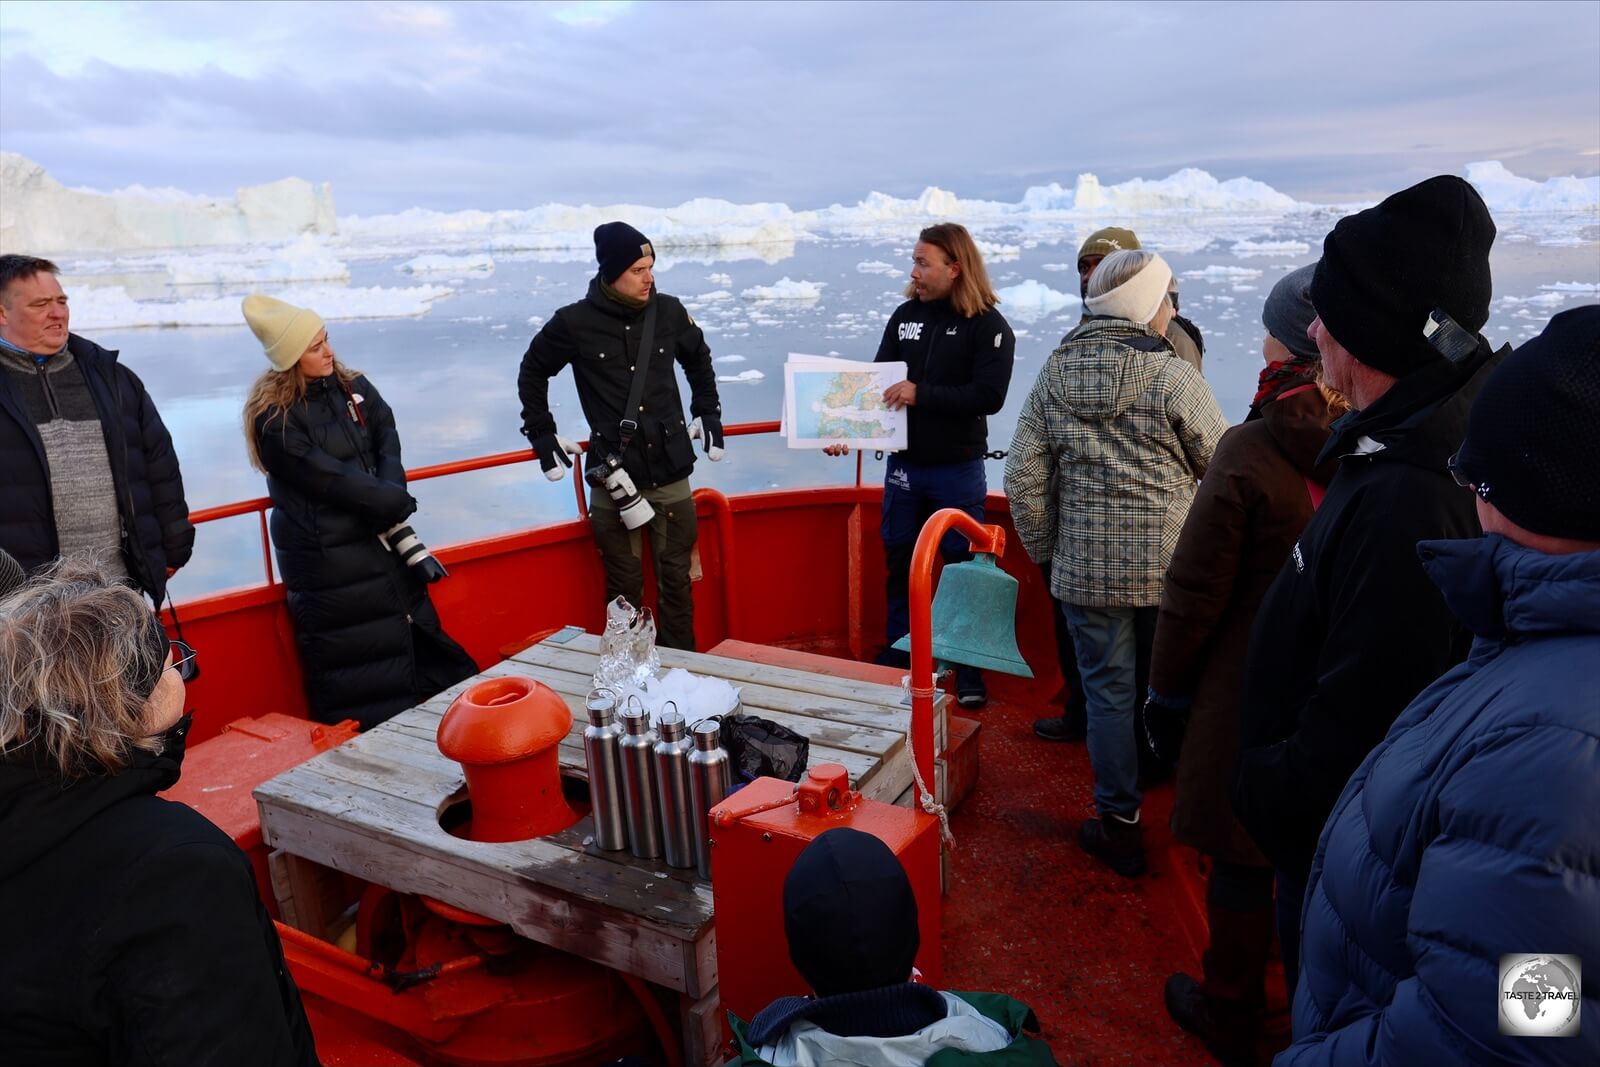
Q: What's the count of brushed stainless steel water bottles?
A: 4